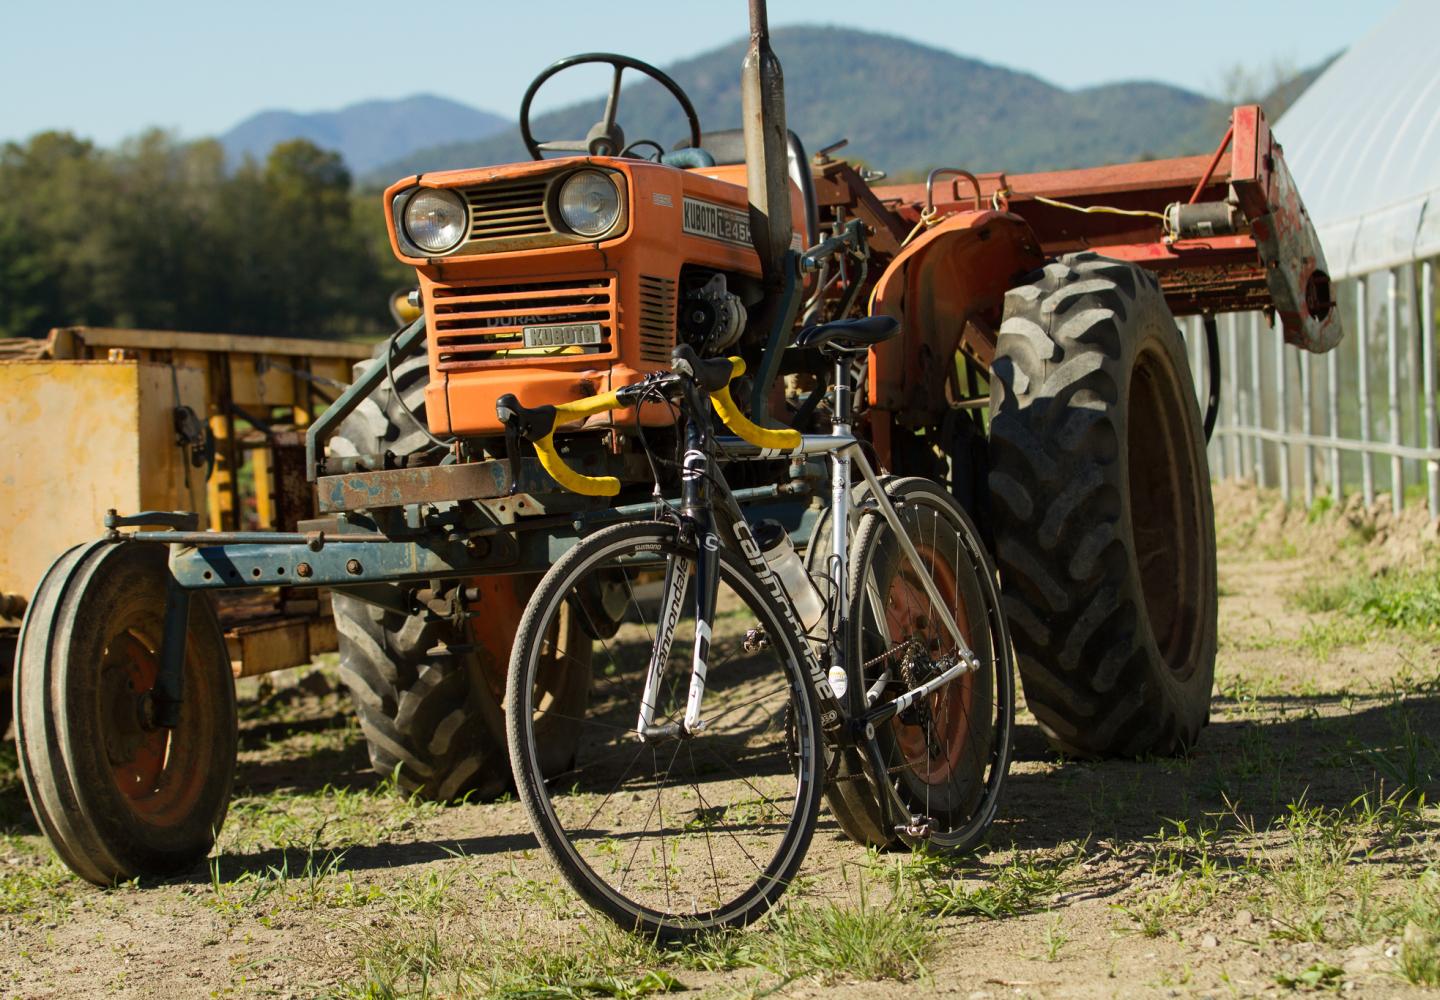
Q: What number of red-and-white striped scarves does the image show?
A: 0